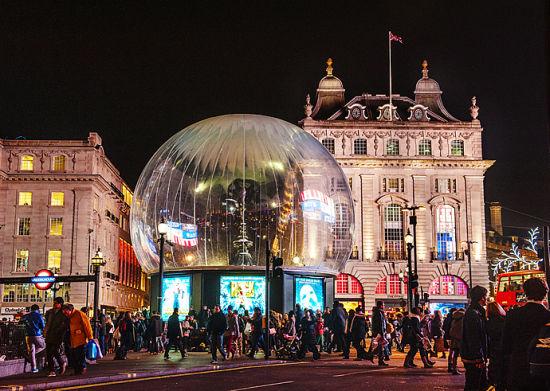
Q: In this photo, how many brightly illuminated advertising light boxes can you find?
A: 3